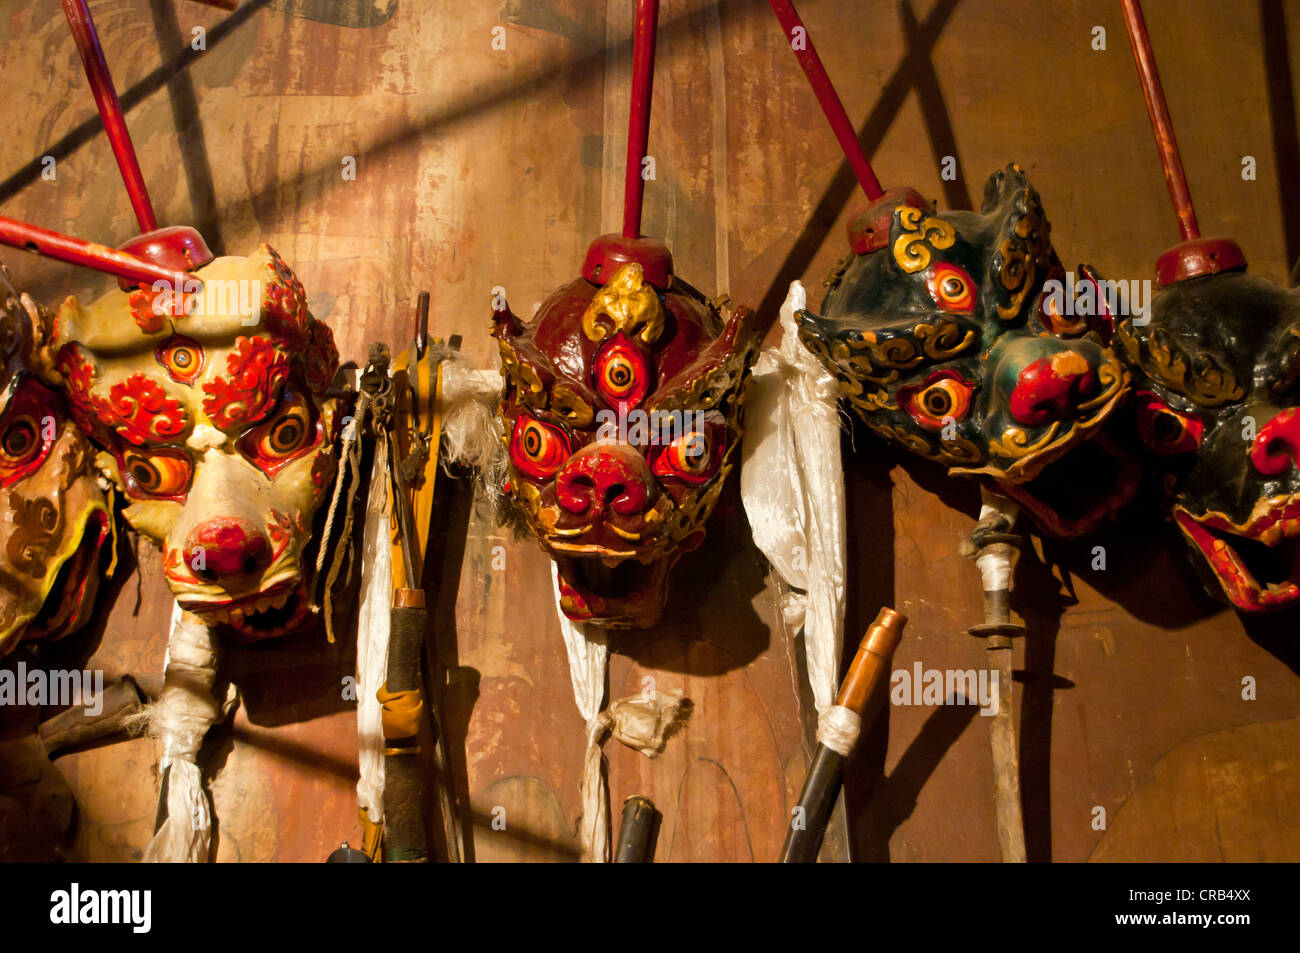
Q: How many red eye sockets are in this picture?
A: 11